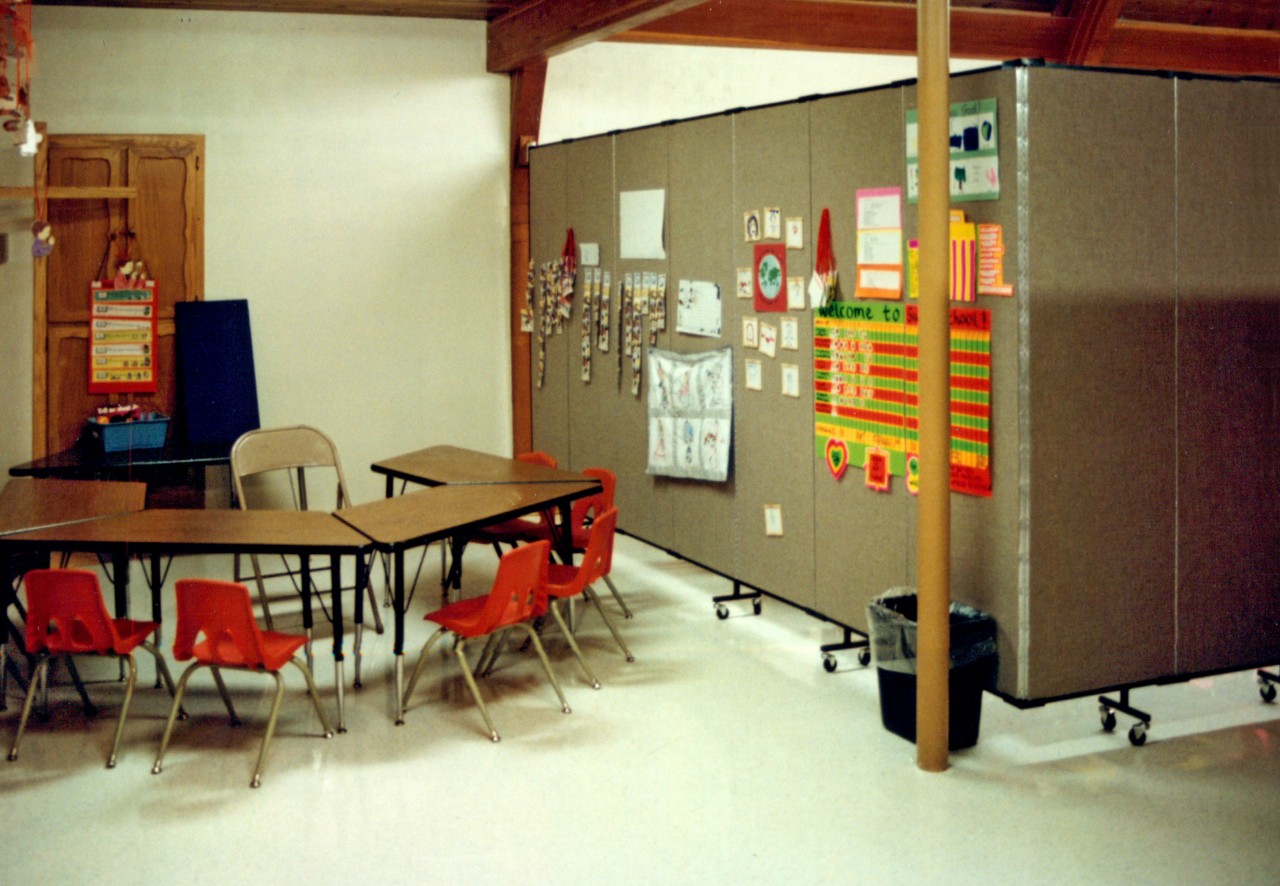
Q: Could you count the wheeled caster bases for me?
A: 4